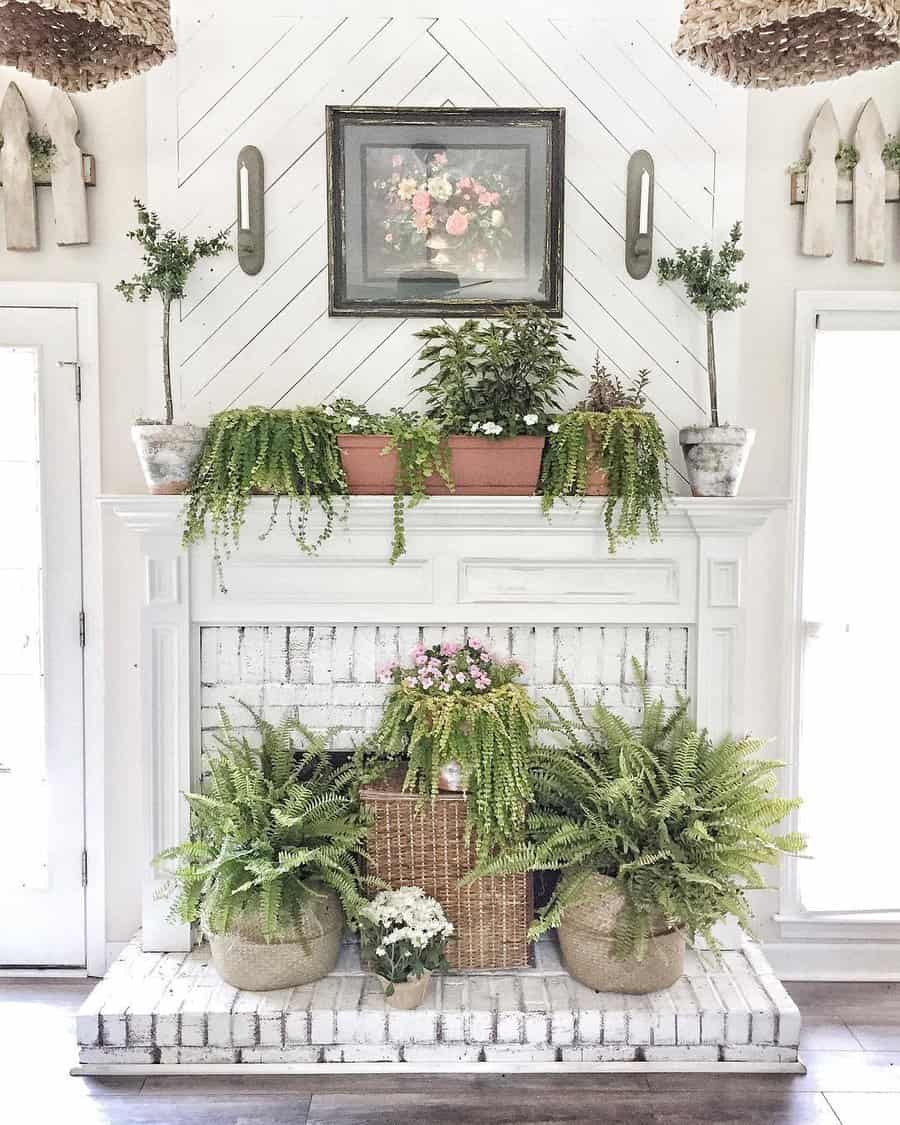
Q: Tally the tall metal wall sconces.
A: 2